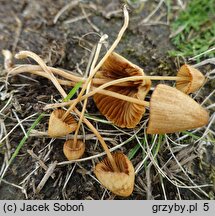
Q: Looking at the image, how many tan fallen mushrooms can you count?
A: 6